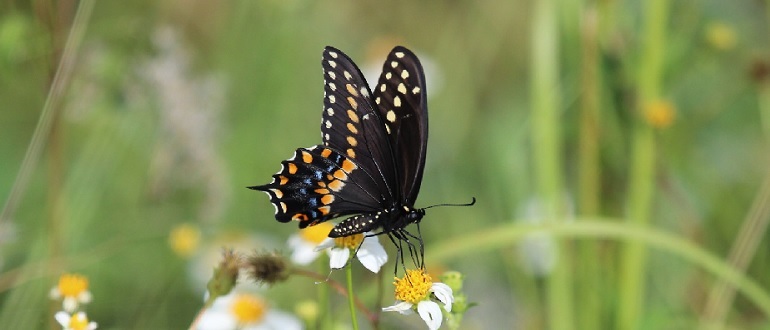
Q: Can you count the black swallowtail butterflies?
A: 1